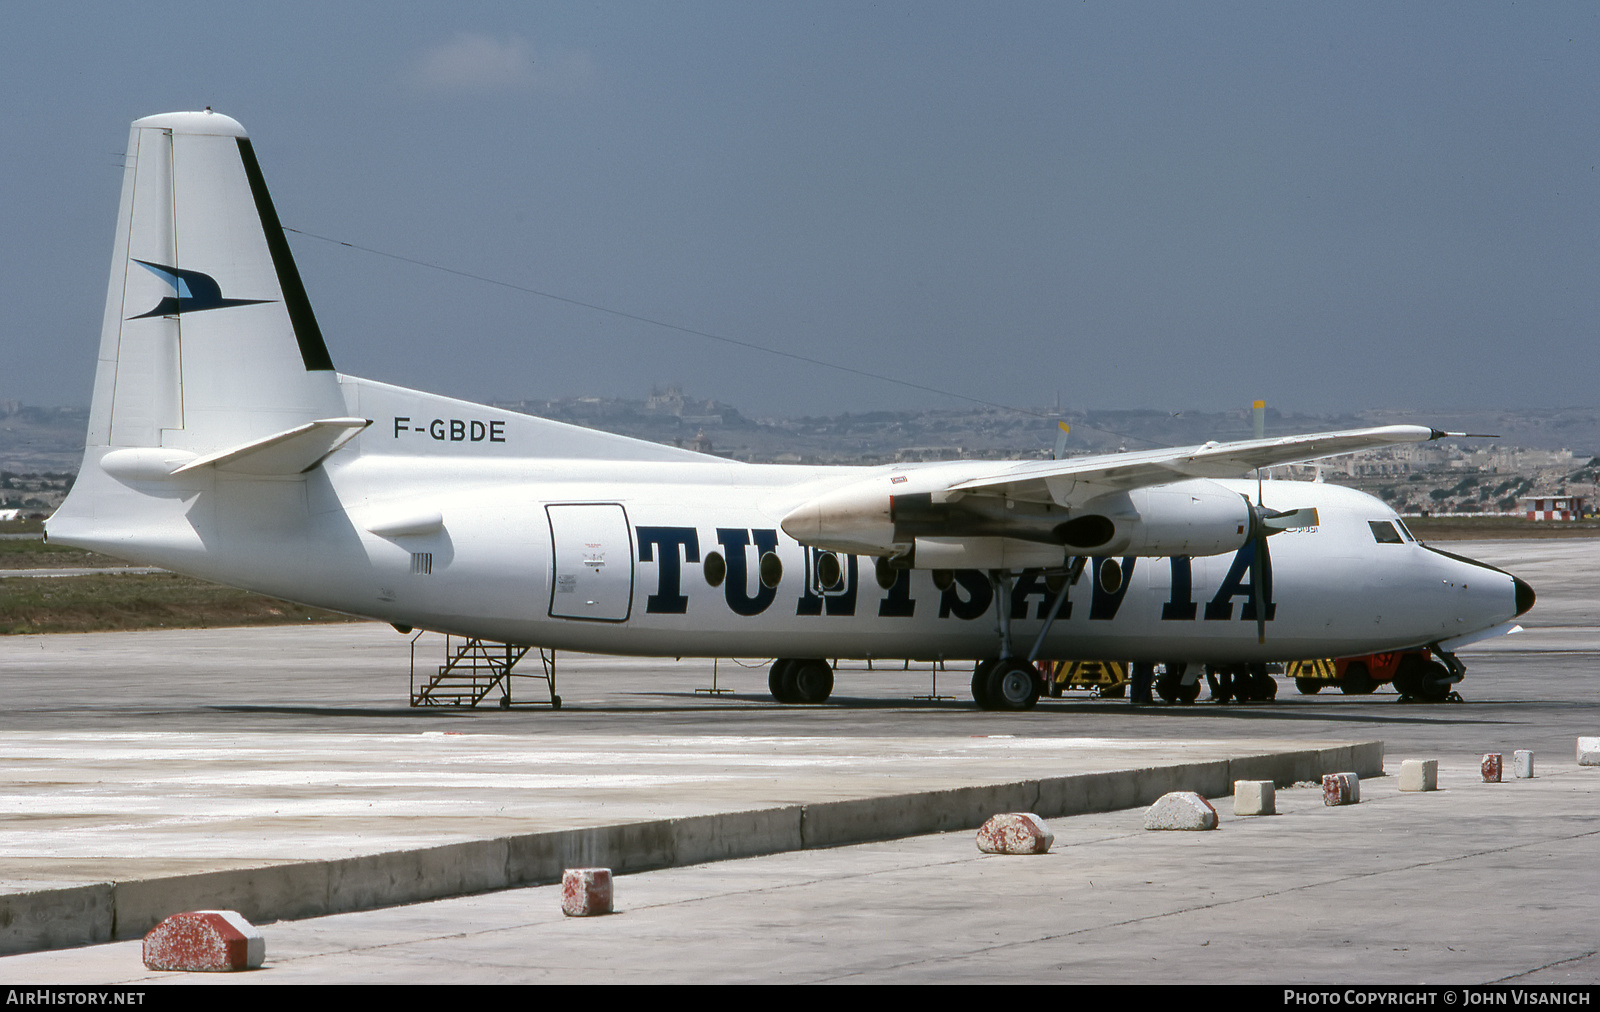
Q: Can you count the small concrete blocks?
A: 10